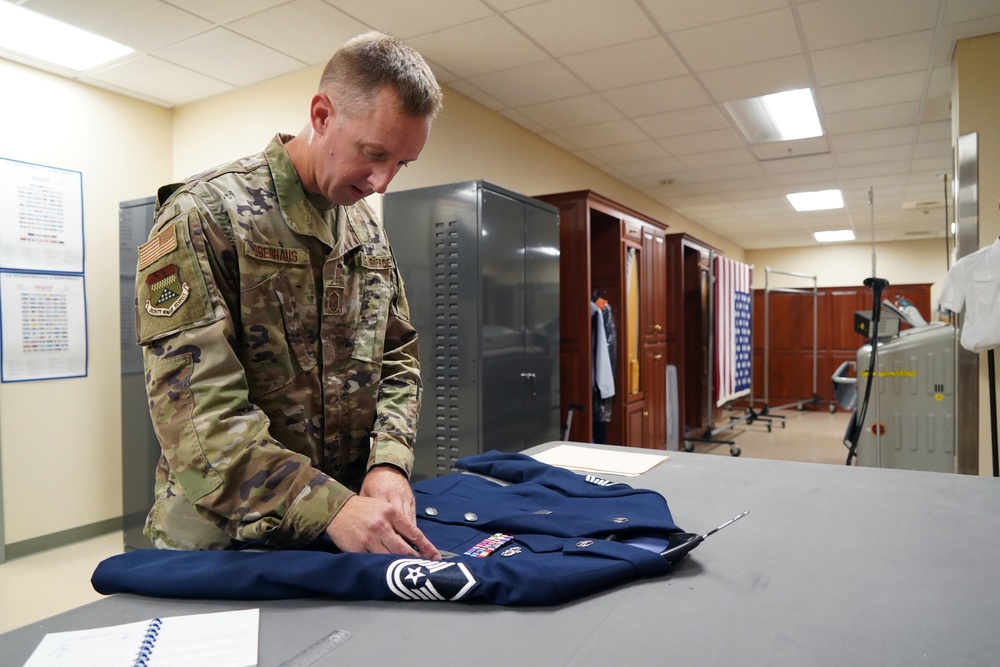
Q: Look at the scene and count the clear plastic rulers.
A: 1